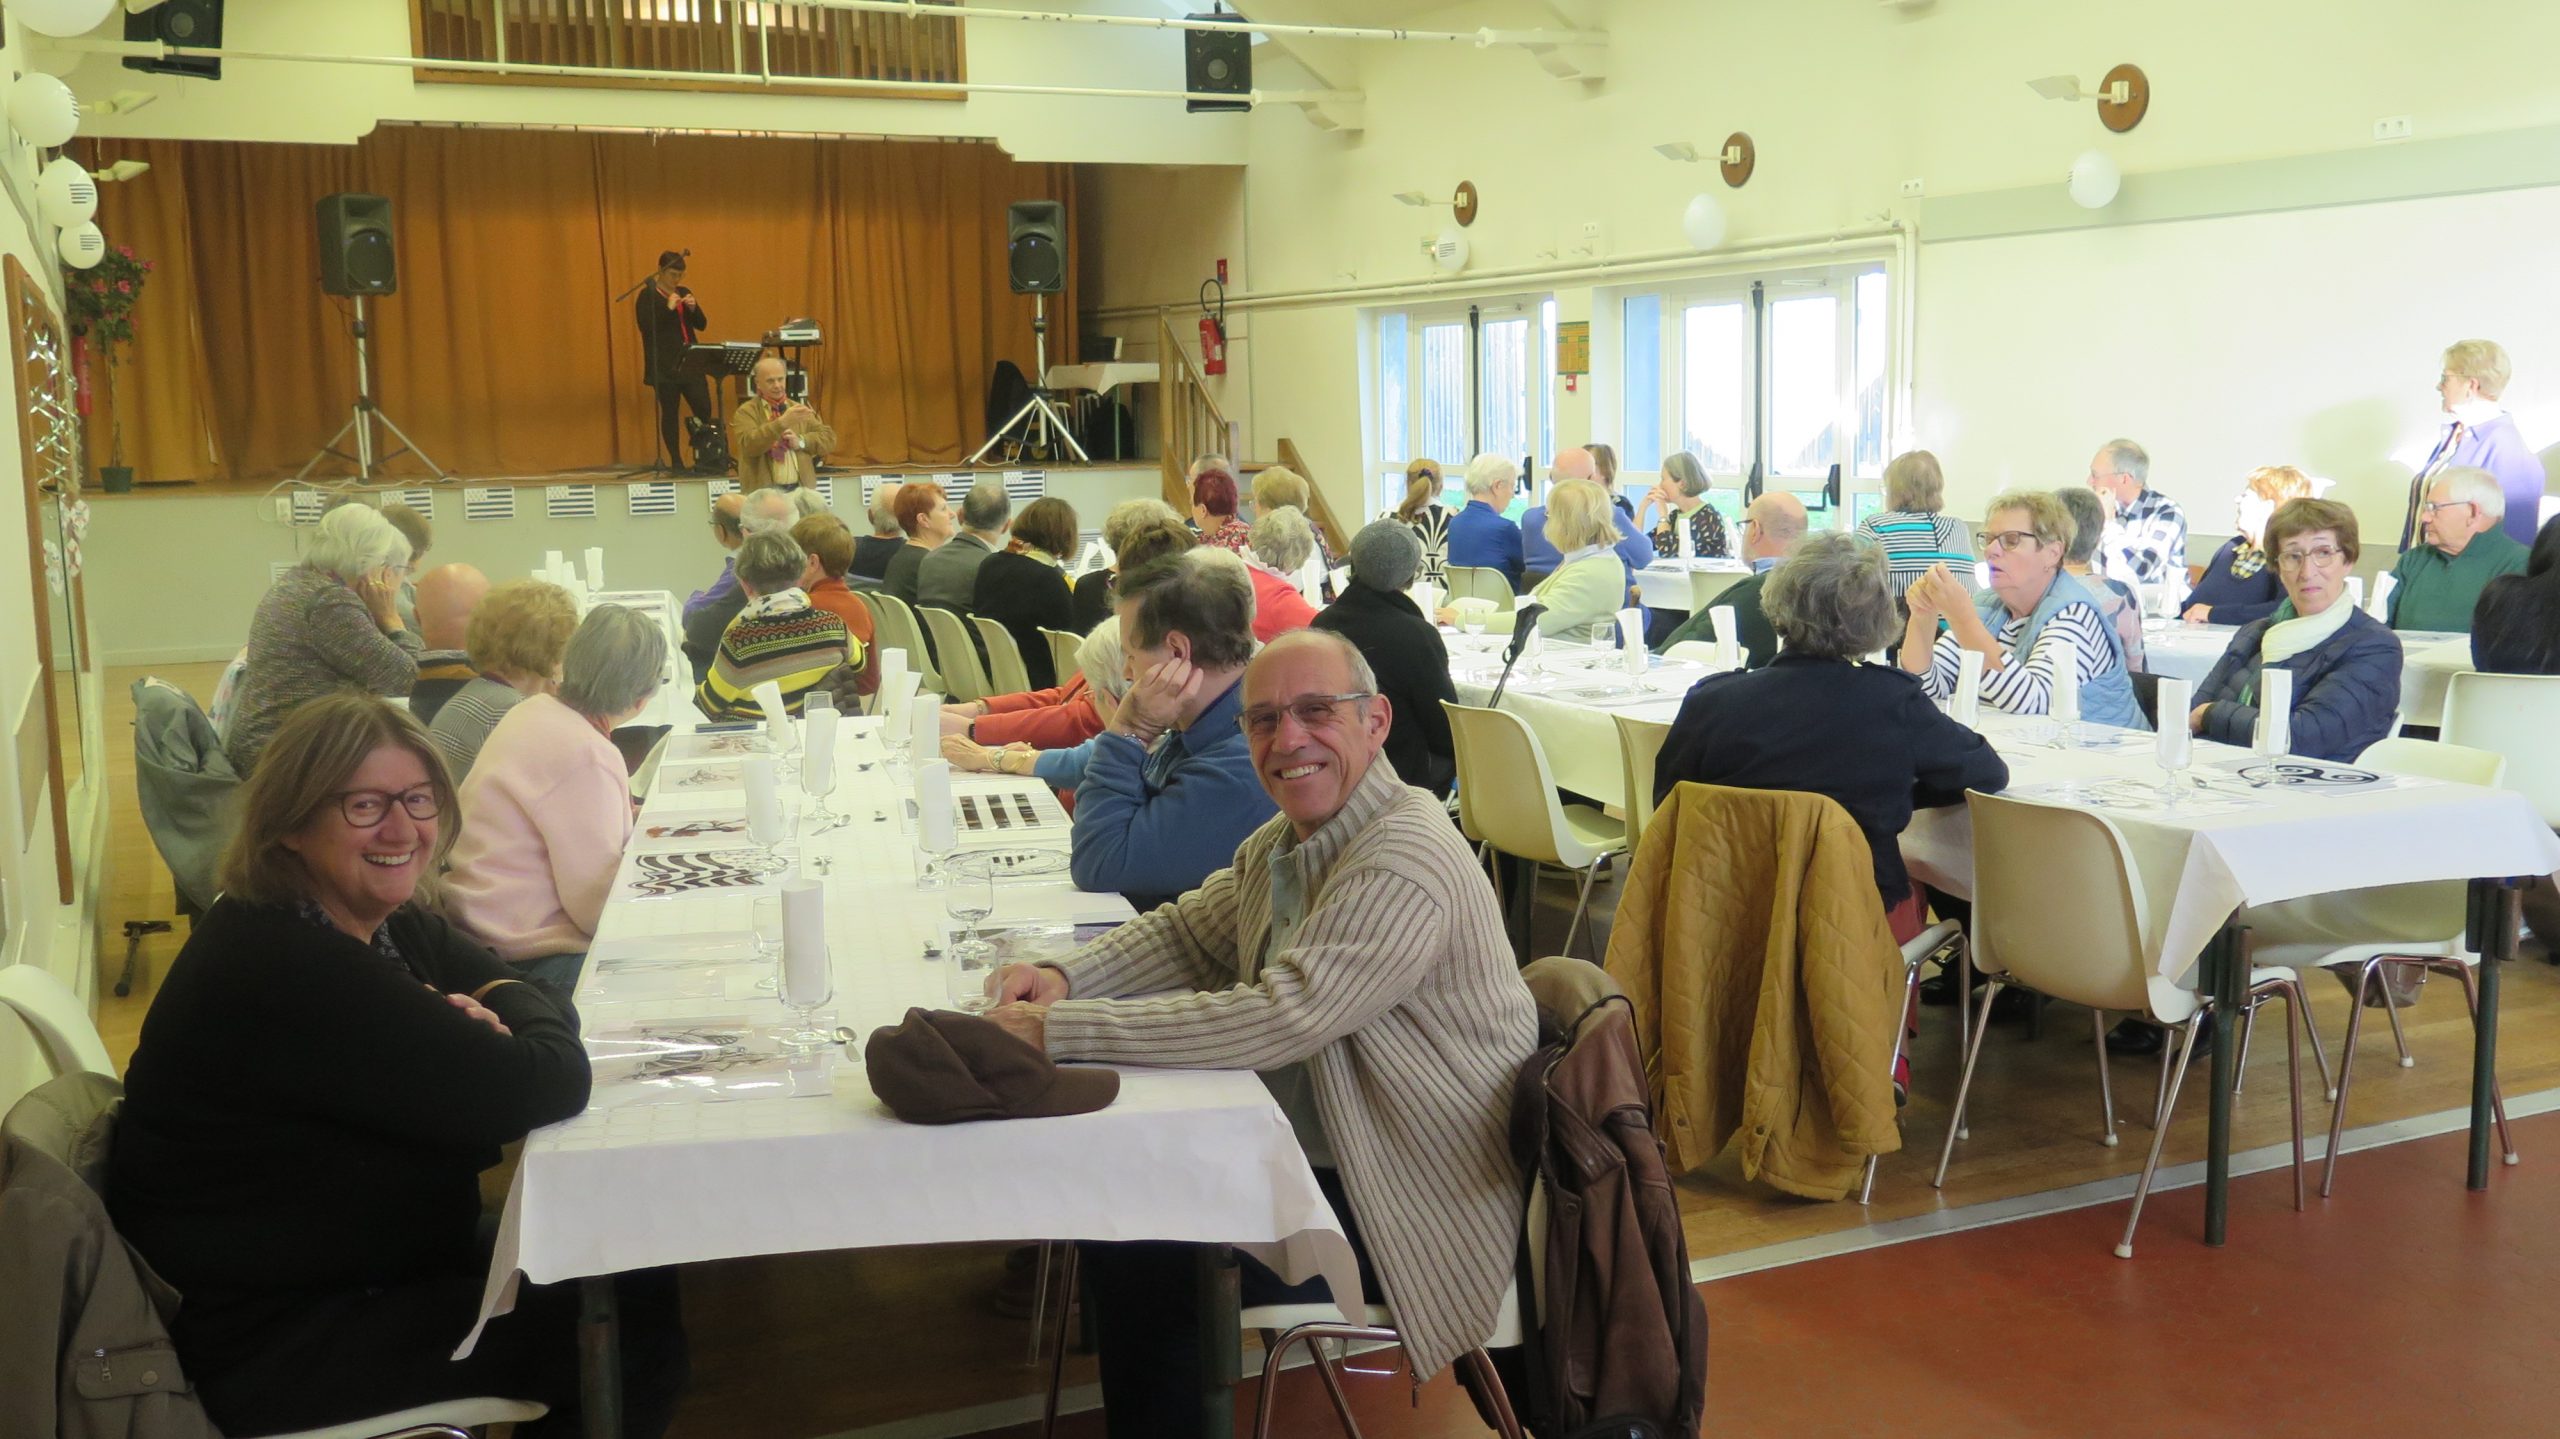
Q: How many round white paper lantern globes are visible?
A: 7